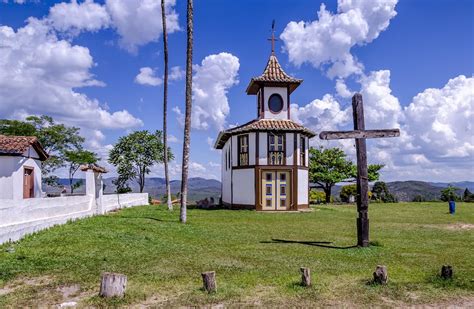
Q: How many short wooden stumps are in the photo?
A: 5